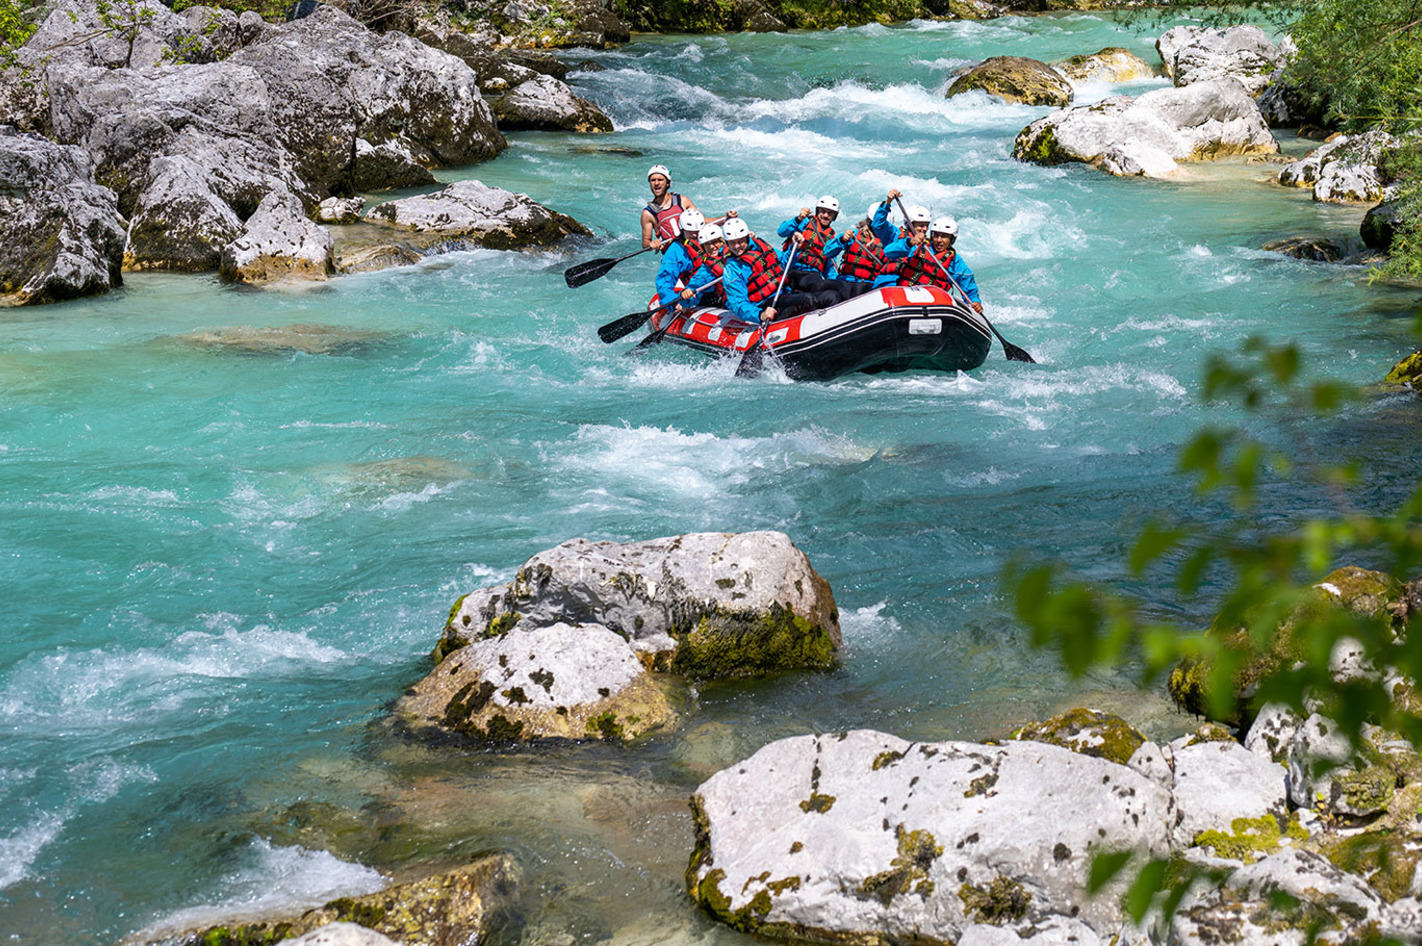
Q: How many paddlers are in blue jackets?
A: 7